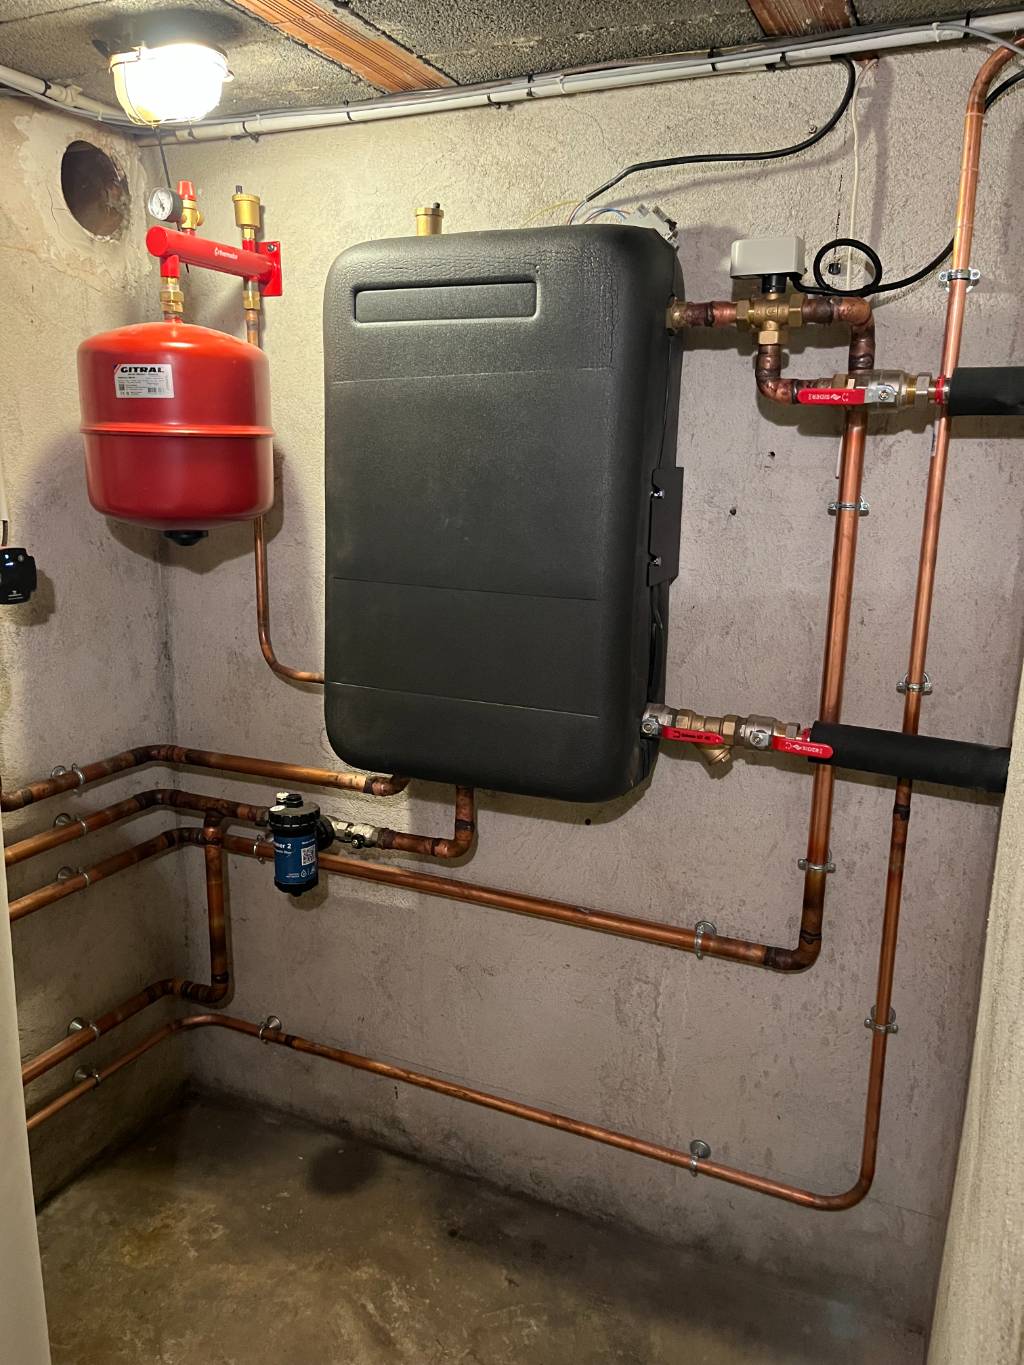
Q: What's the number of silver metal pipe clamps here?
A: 14